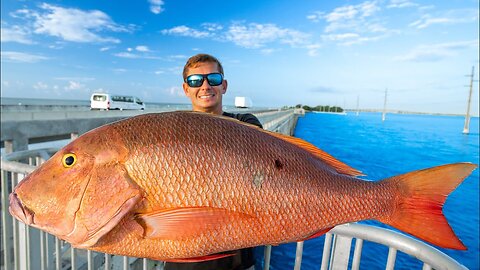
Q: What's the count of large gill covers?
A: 1